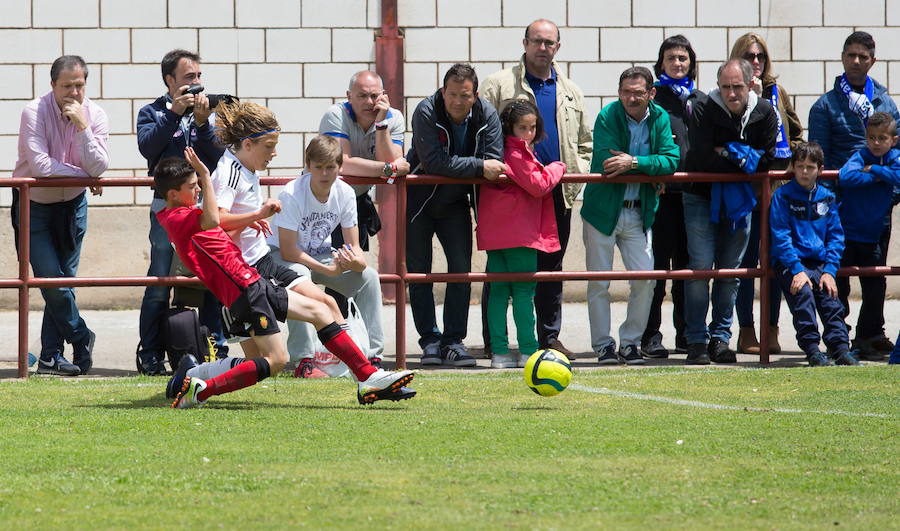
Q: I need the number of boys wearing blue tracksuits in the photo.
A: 2